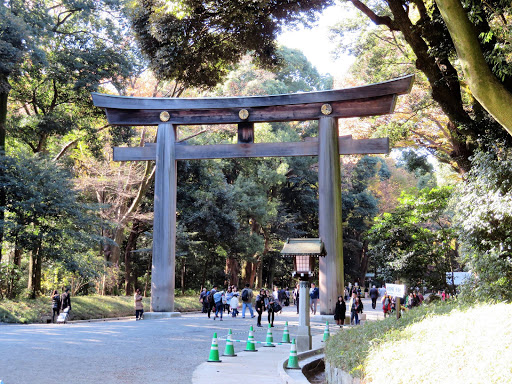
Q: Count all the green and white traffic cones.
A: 7